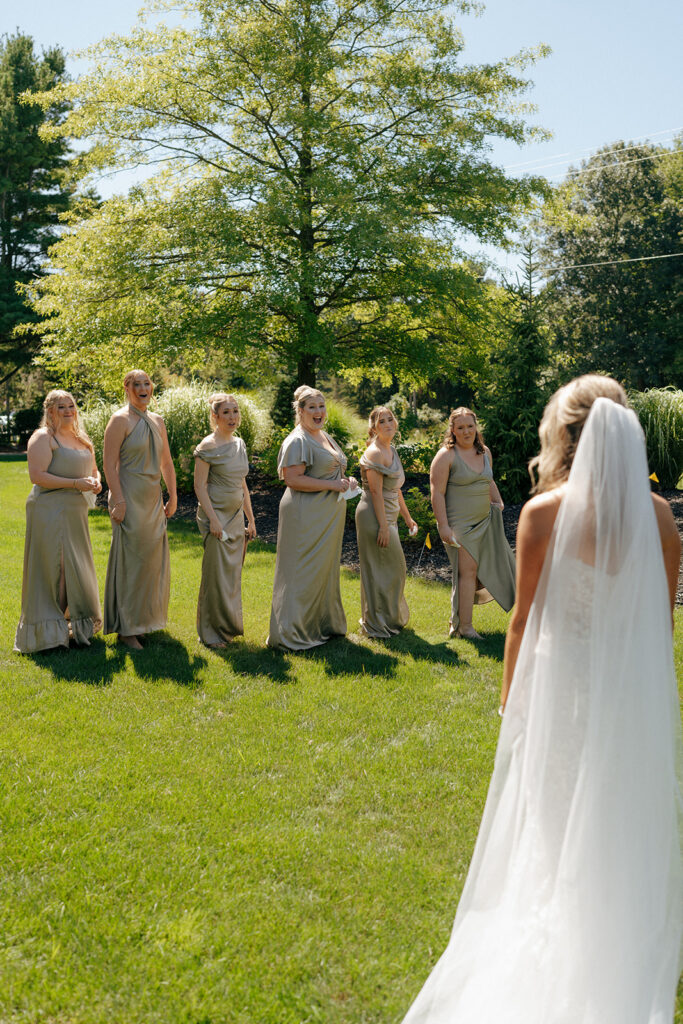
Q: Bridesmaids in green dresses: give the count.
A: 6